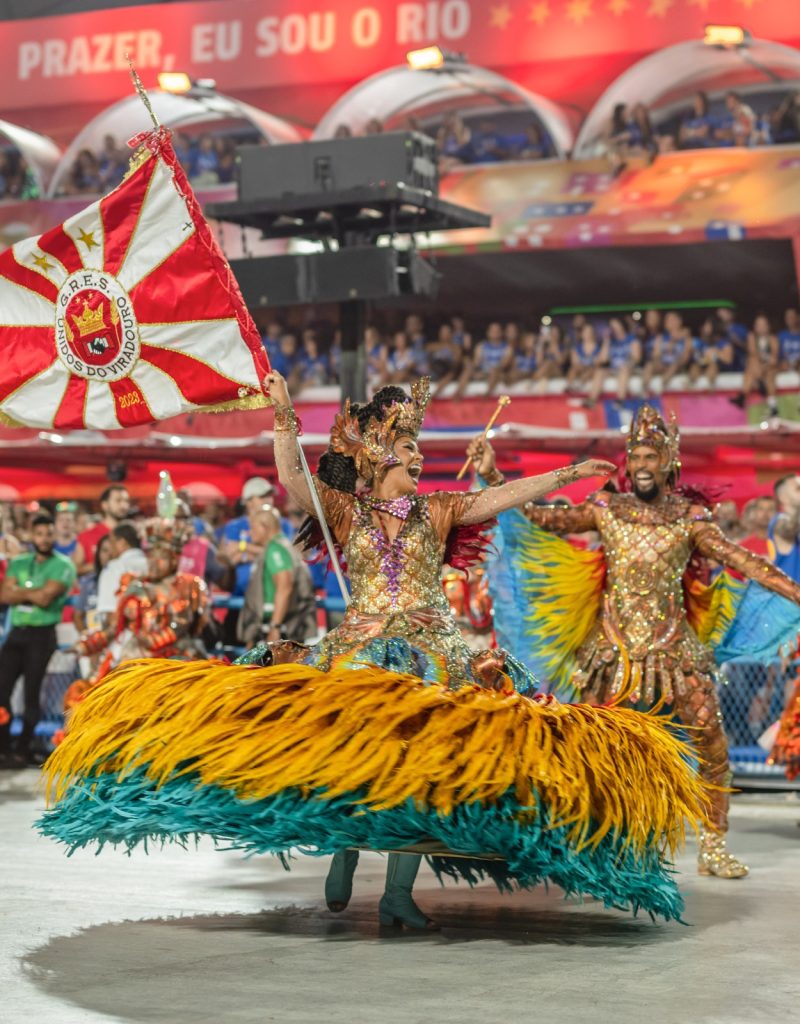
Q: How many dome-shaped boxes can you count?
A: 4